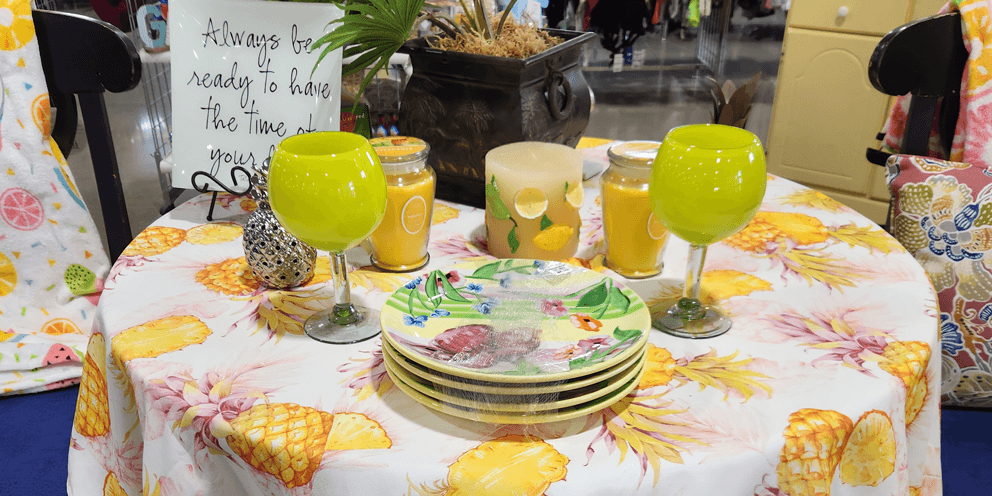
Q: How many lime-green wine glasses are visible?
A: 2